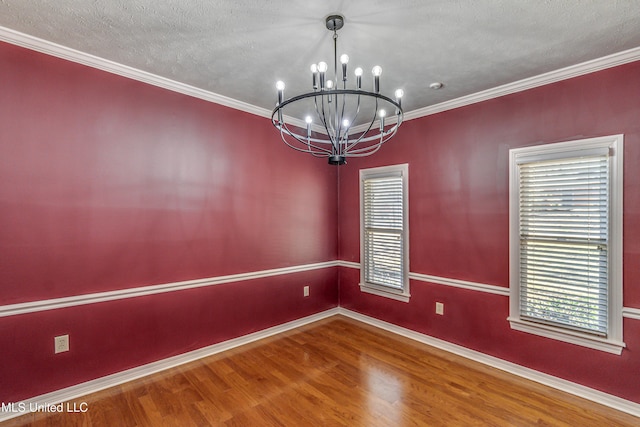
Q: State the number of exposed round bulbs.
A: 11